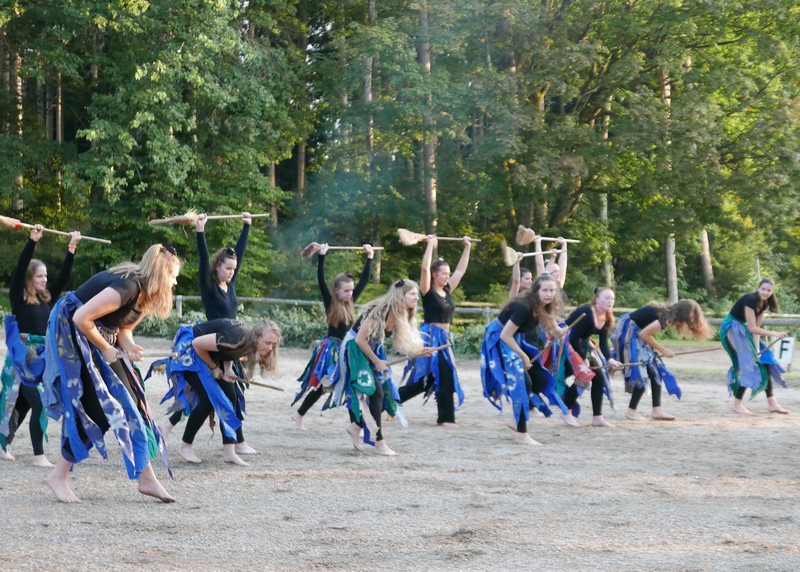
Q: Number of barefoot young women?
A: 13